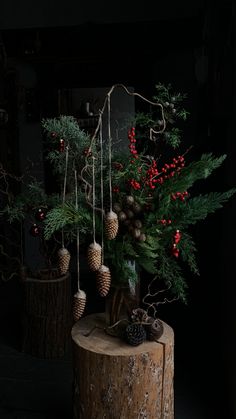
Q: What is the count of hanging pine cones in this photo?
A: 5